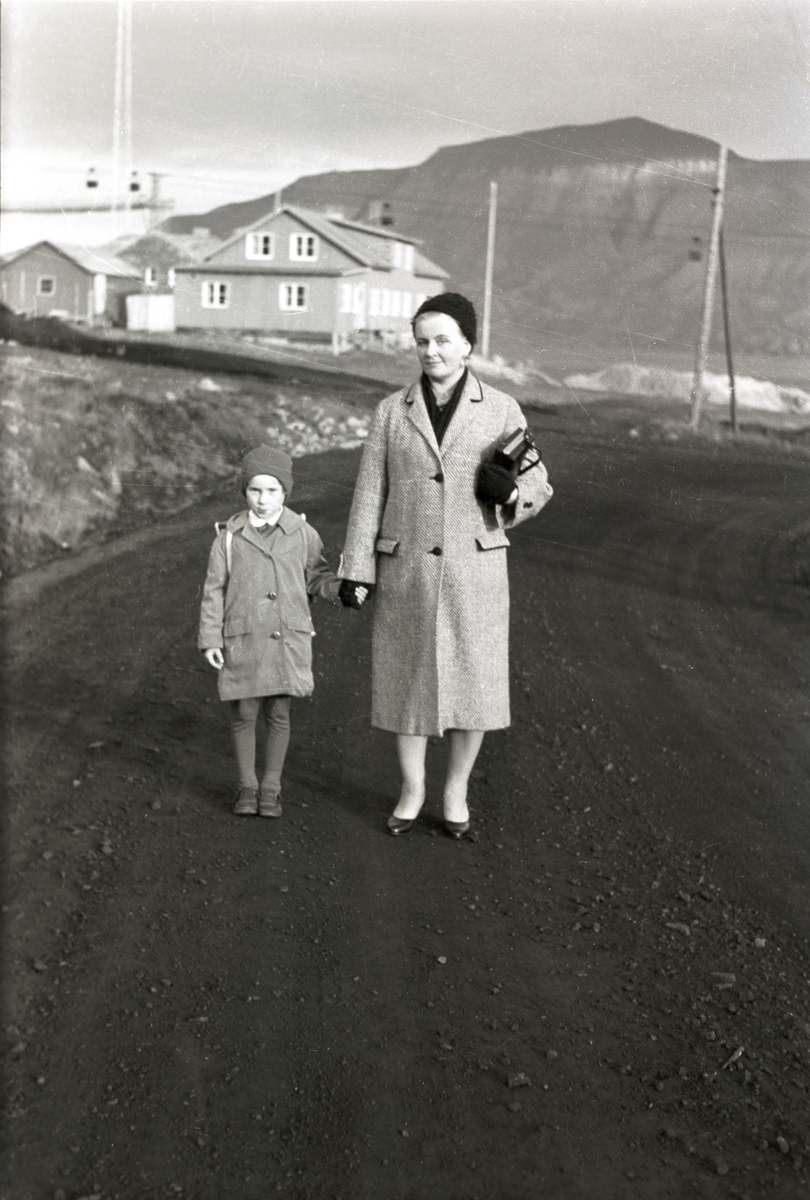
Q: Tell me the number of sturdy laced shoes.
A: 2